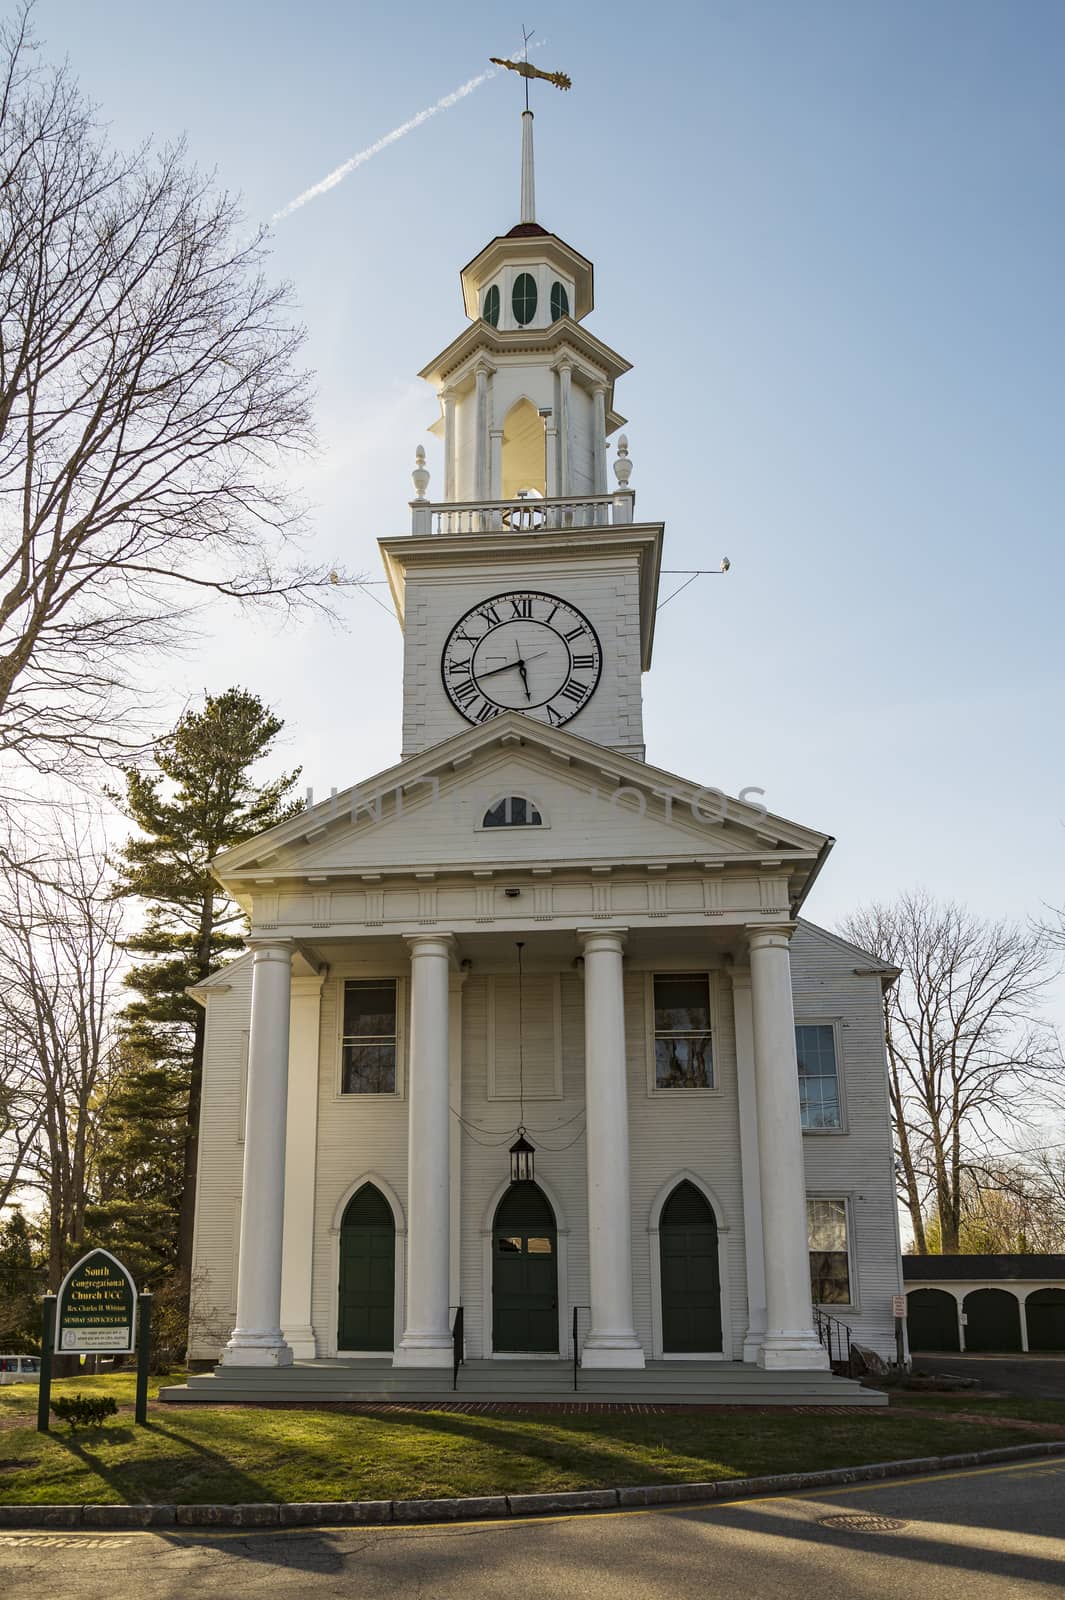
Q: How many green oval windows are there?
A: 3